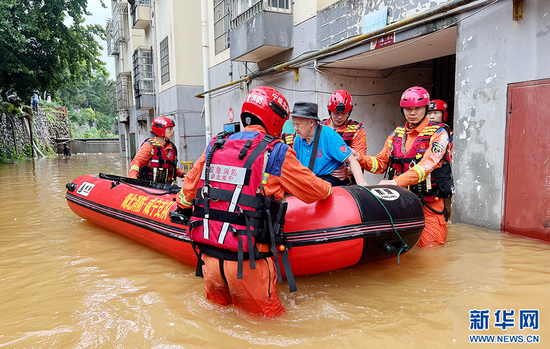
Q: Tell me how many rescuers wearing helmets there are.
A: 5